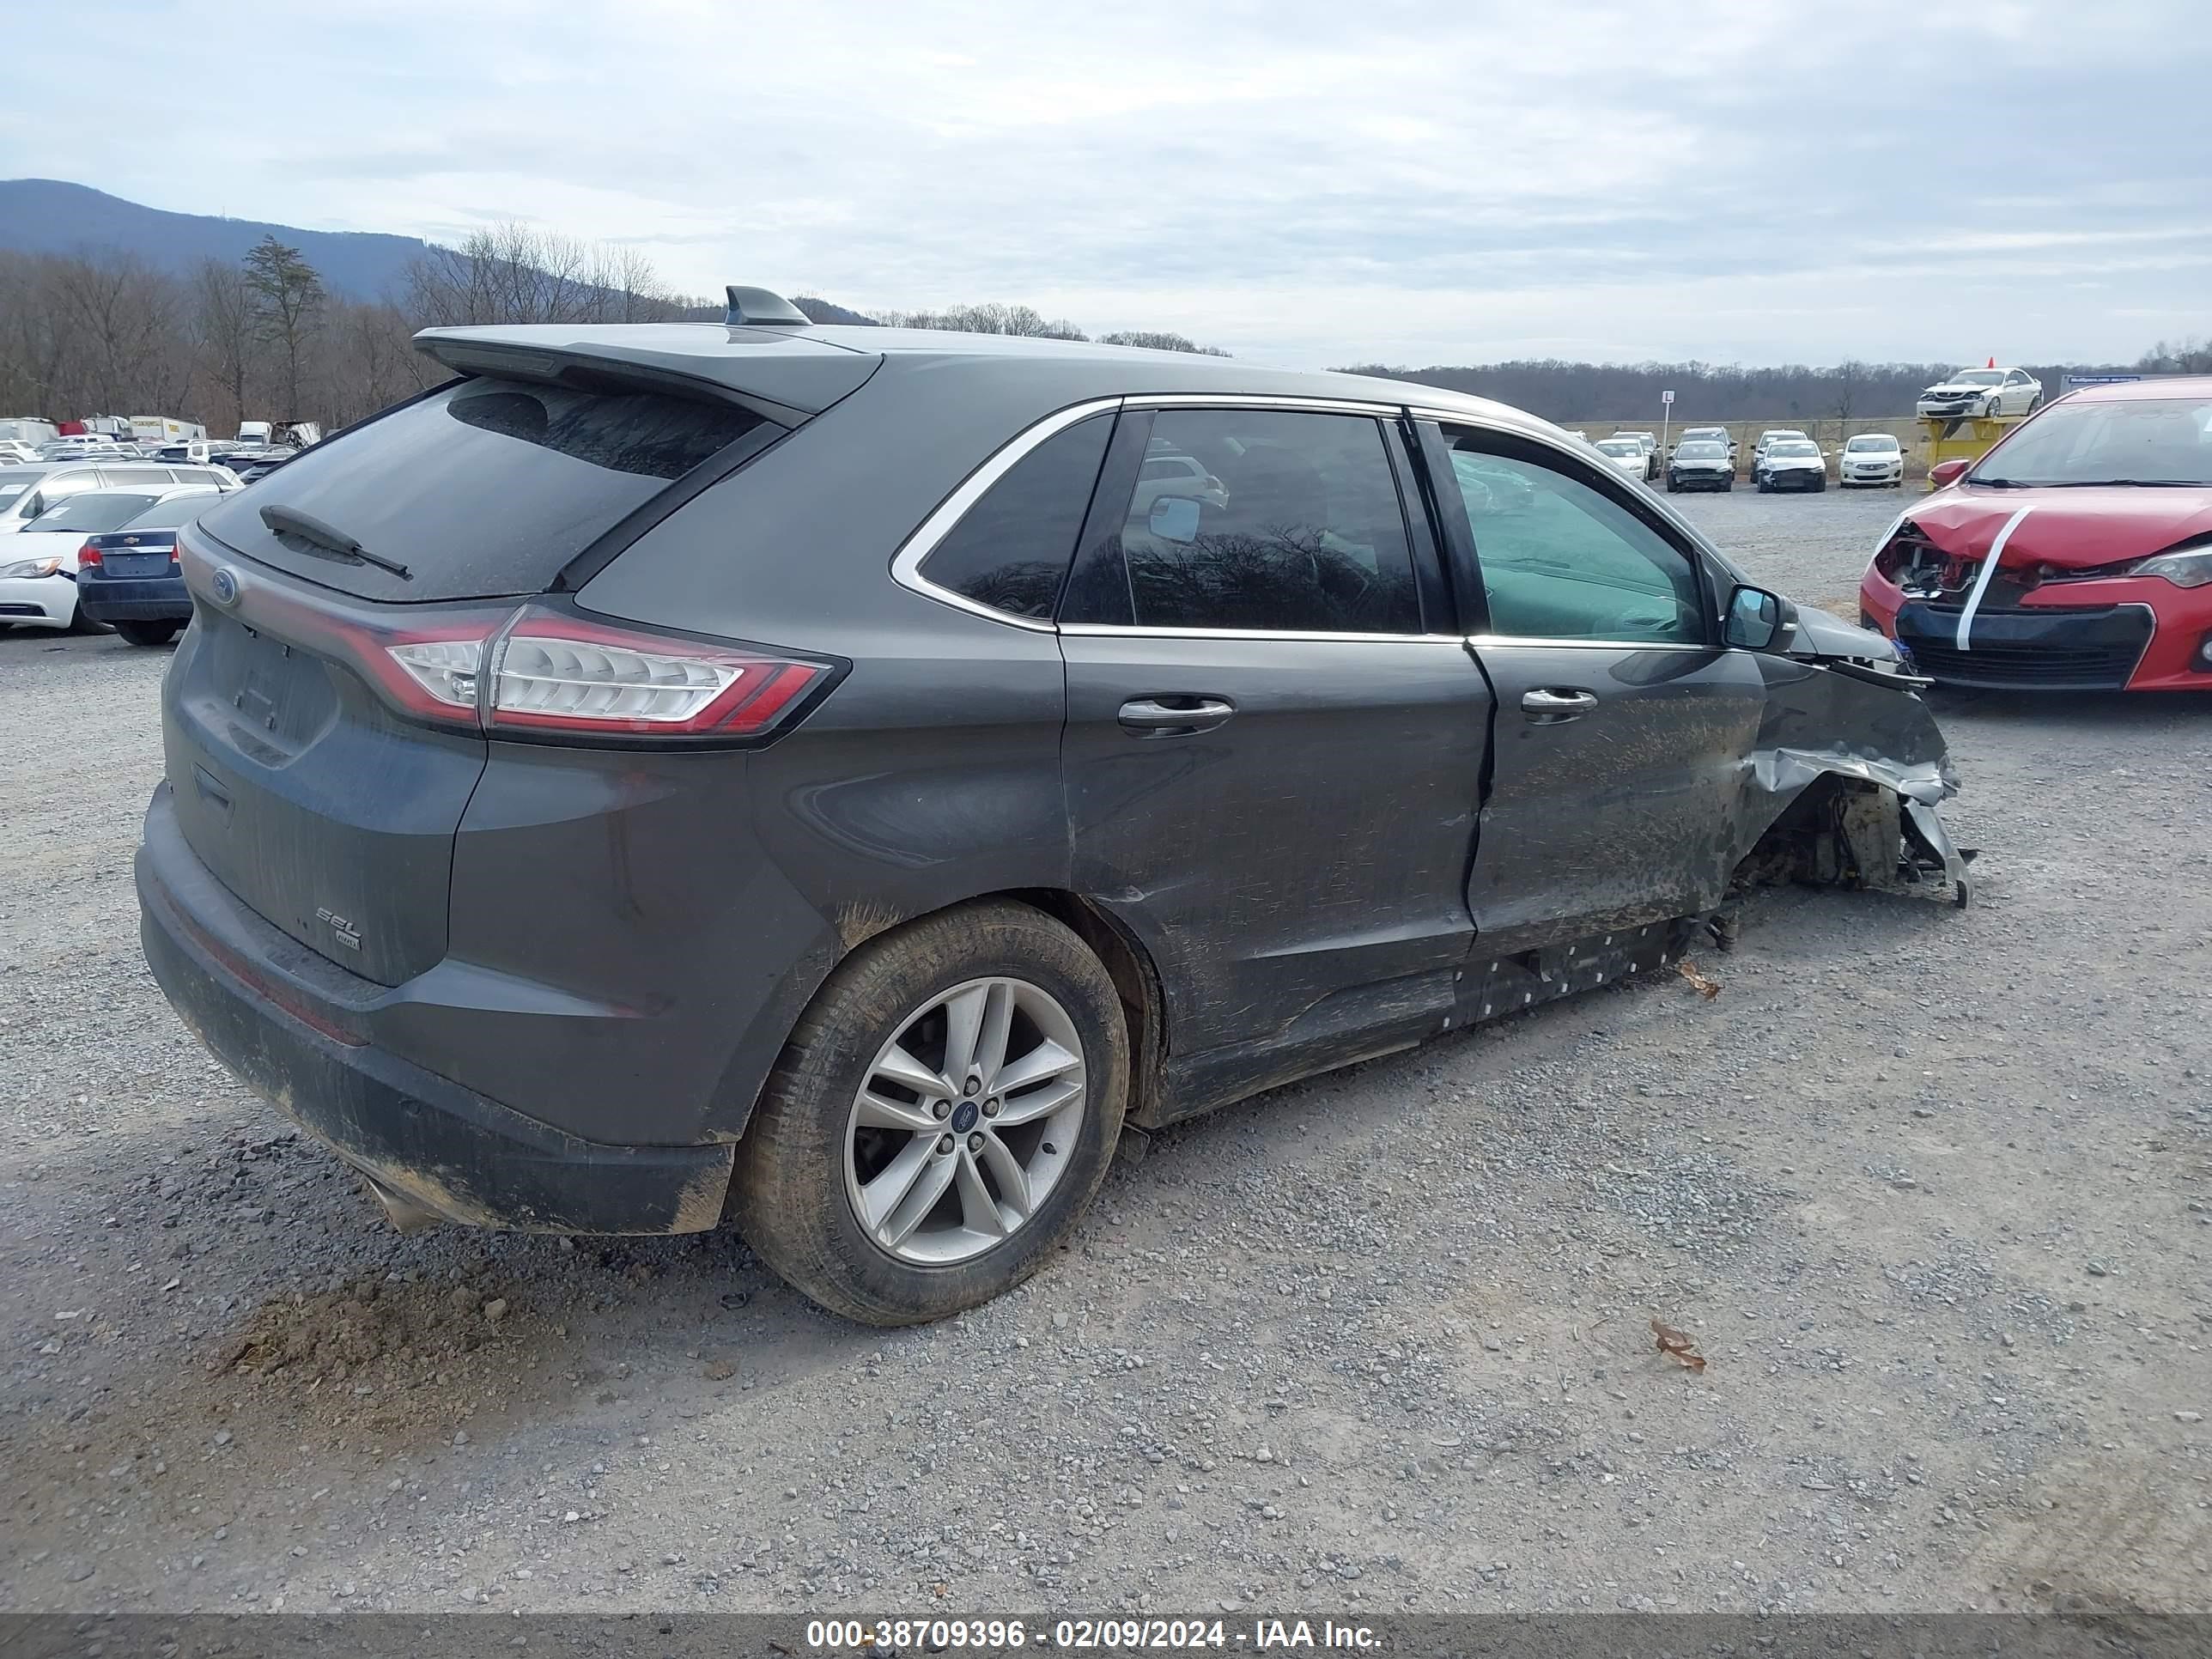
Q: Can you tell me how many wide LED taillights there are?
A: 1